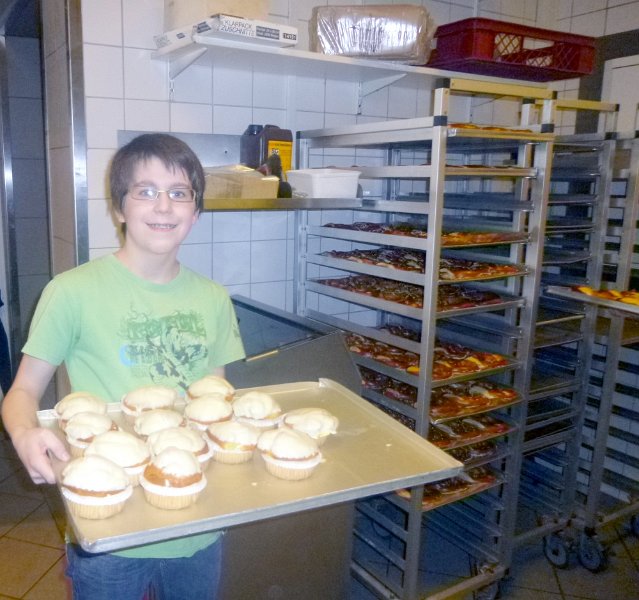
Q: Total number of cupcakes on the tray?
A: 14